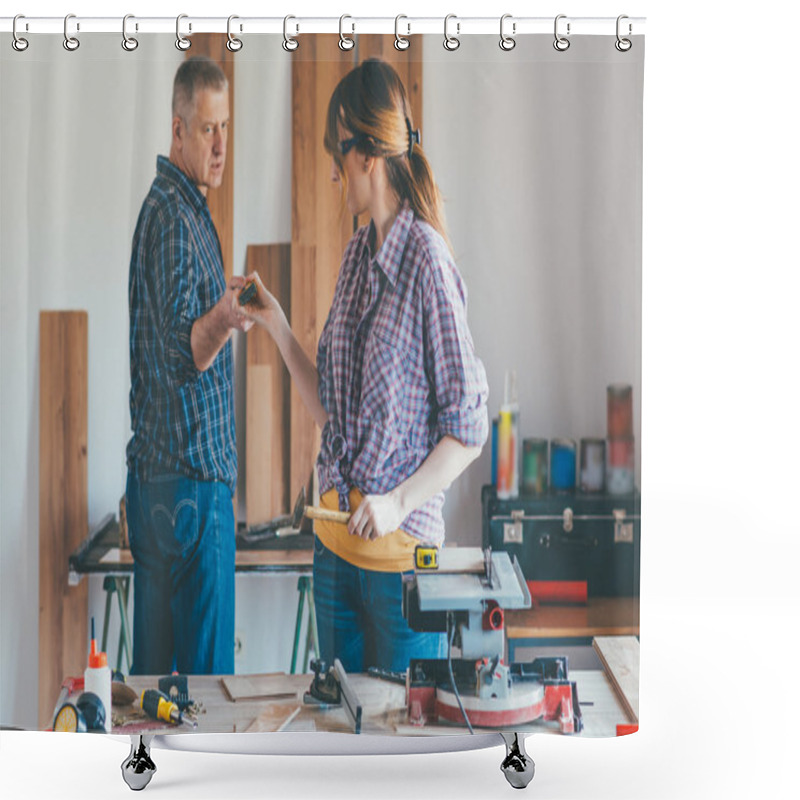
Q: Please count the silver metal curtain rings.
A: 12